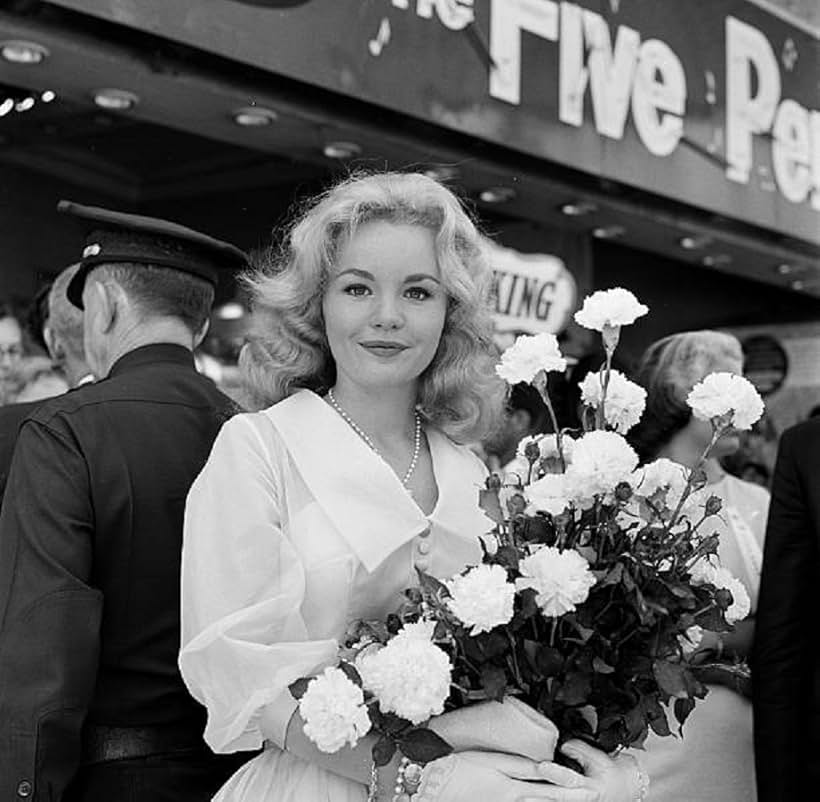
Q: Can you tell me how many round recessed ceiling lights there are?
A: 12